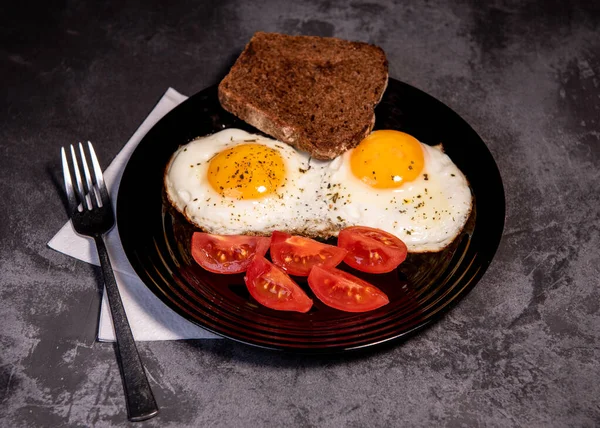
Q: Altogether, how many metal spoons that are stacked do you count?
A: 0